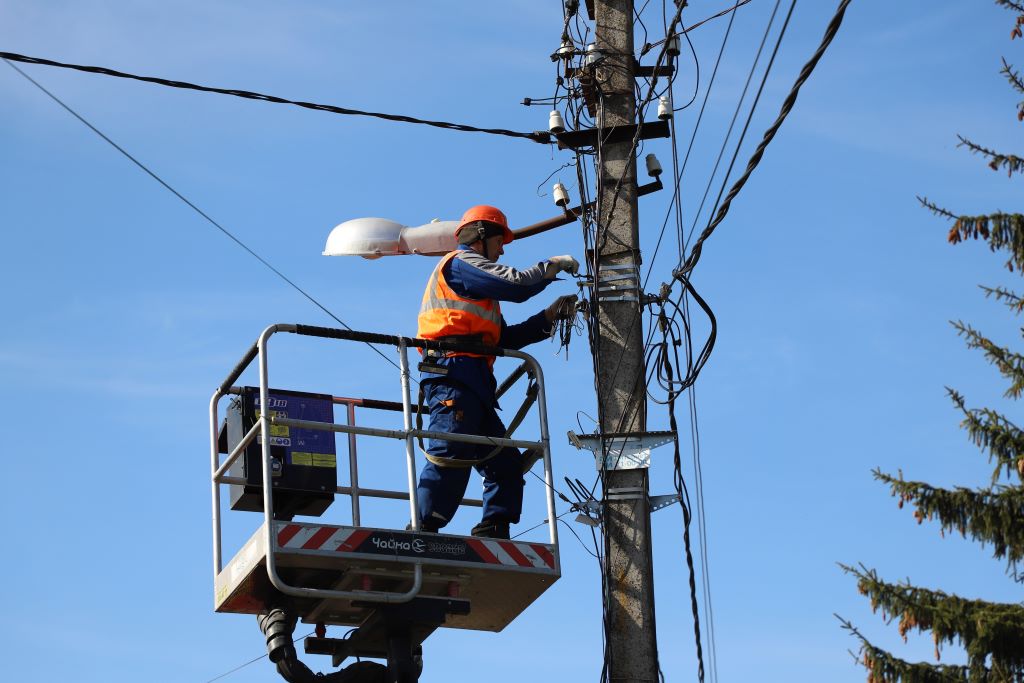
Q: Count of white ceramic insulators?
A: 7